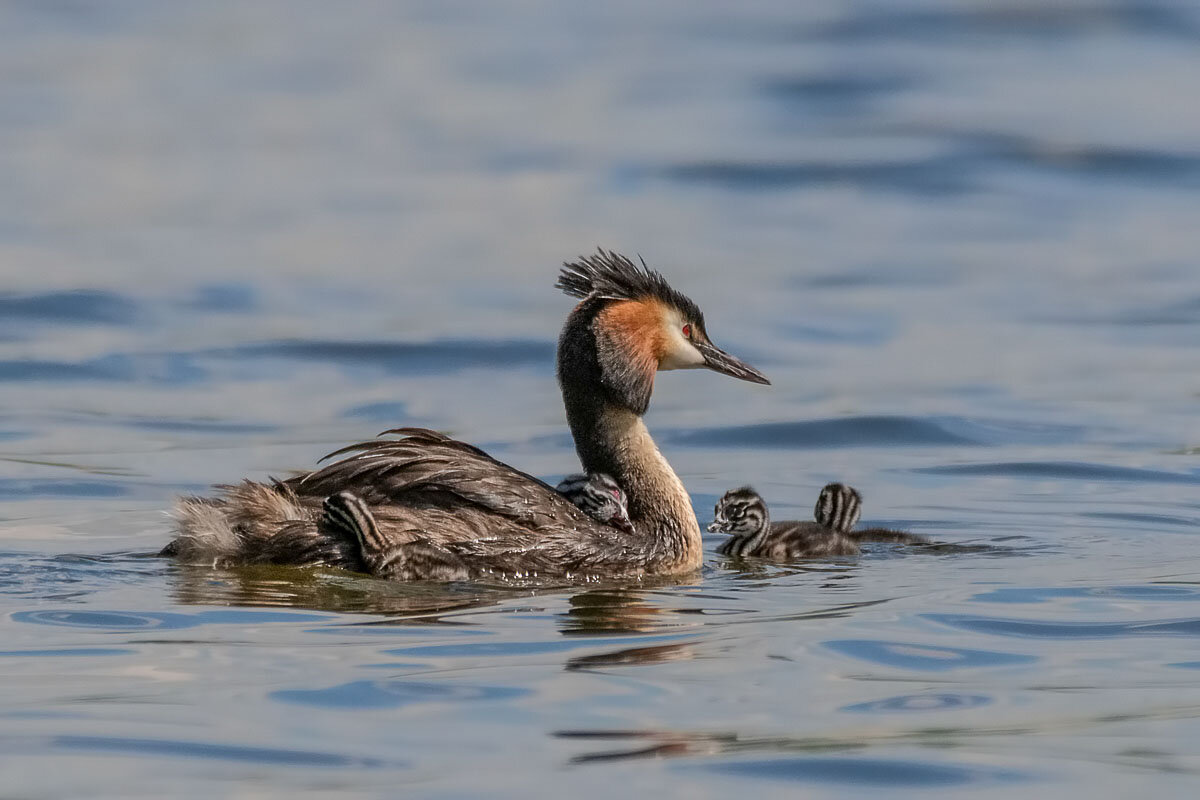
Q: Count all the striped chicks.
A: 4